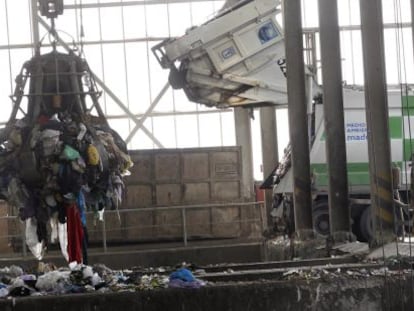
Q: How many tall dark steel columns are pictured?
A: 3